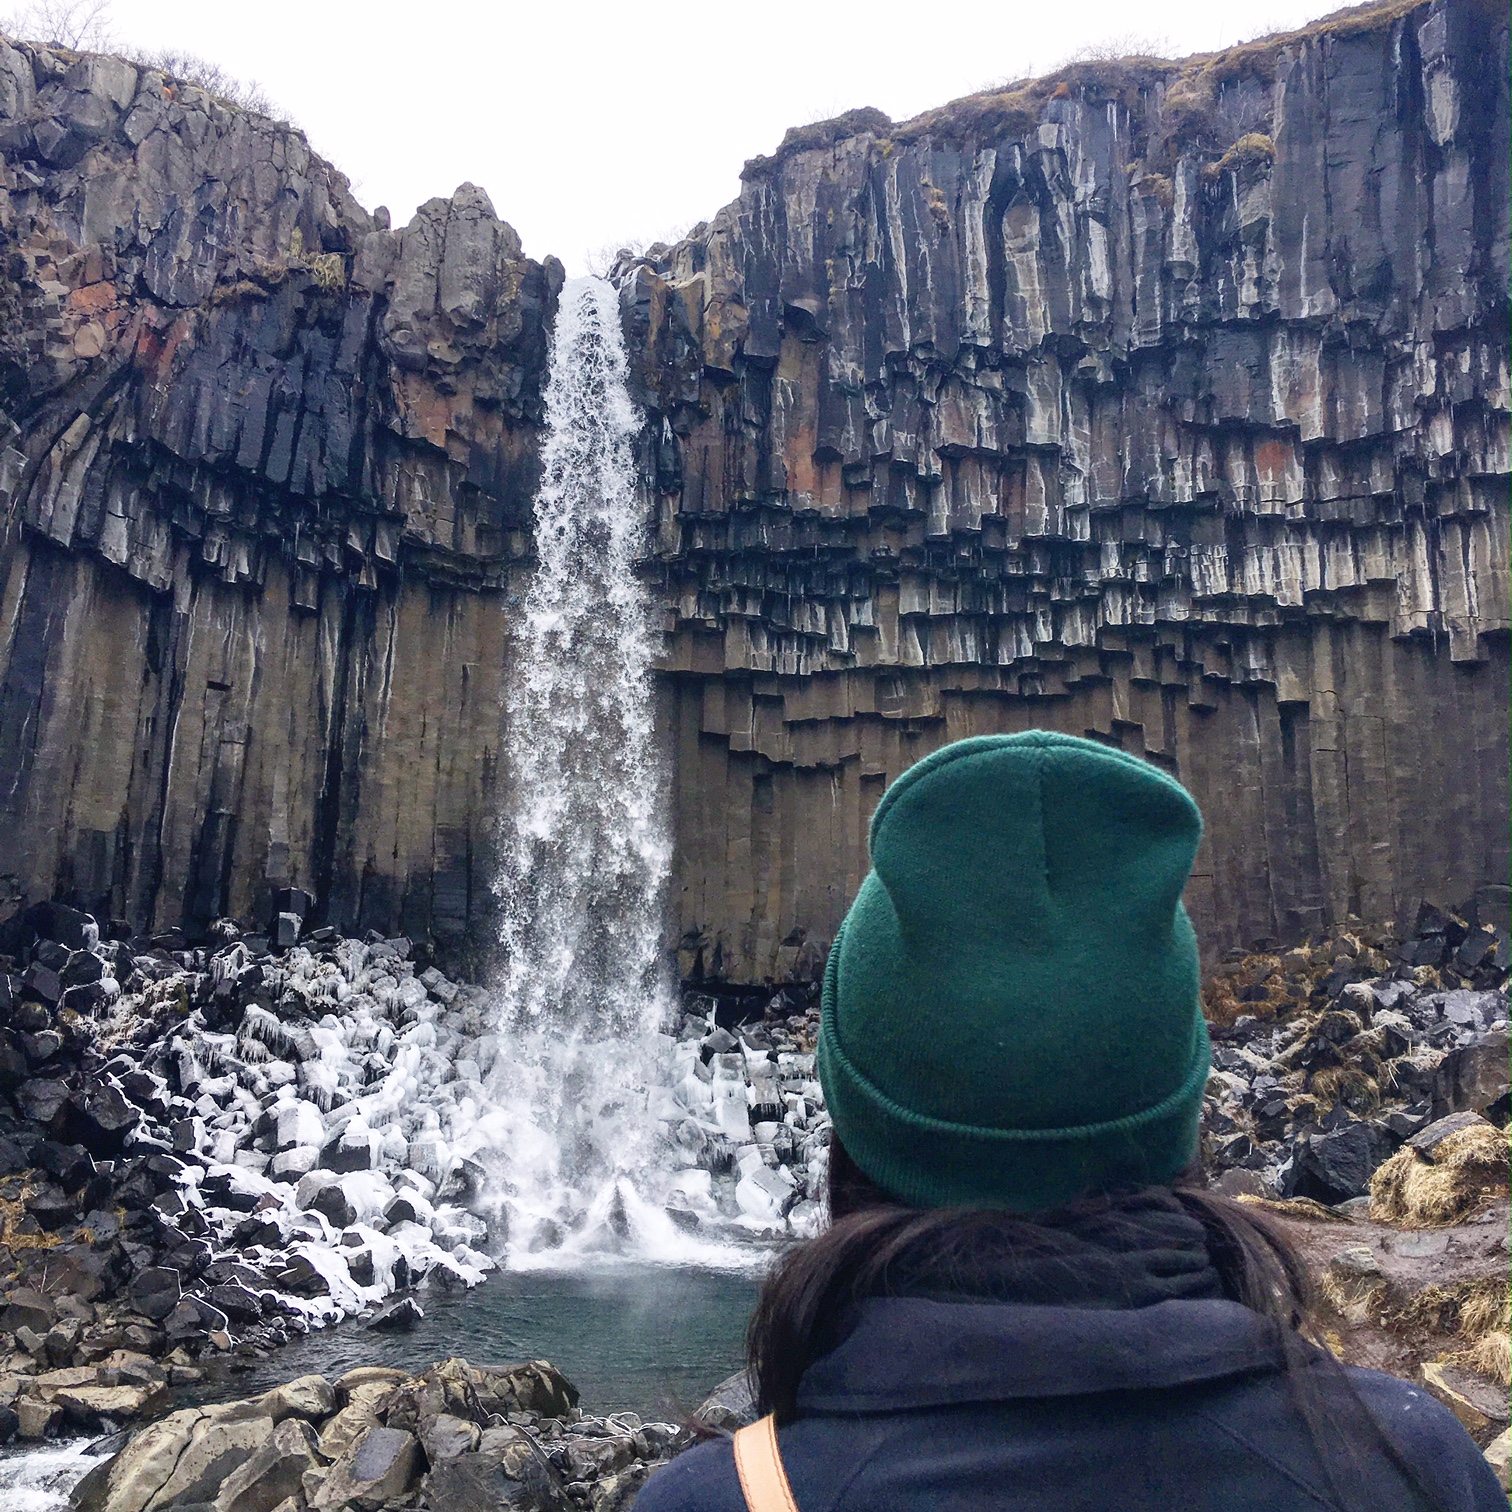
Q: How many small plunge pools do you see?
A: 1